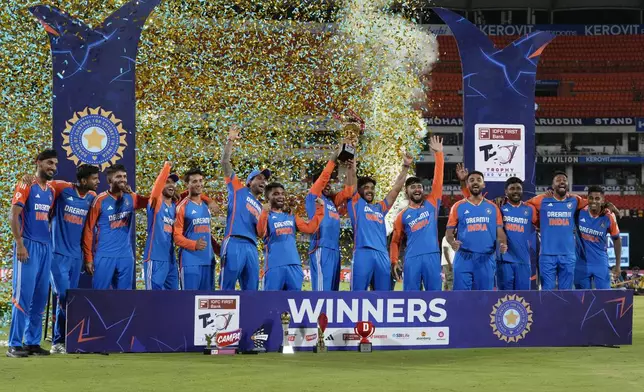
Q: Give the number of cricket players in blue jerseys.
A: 14